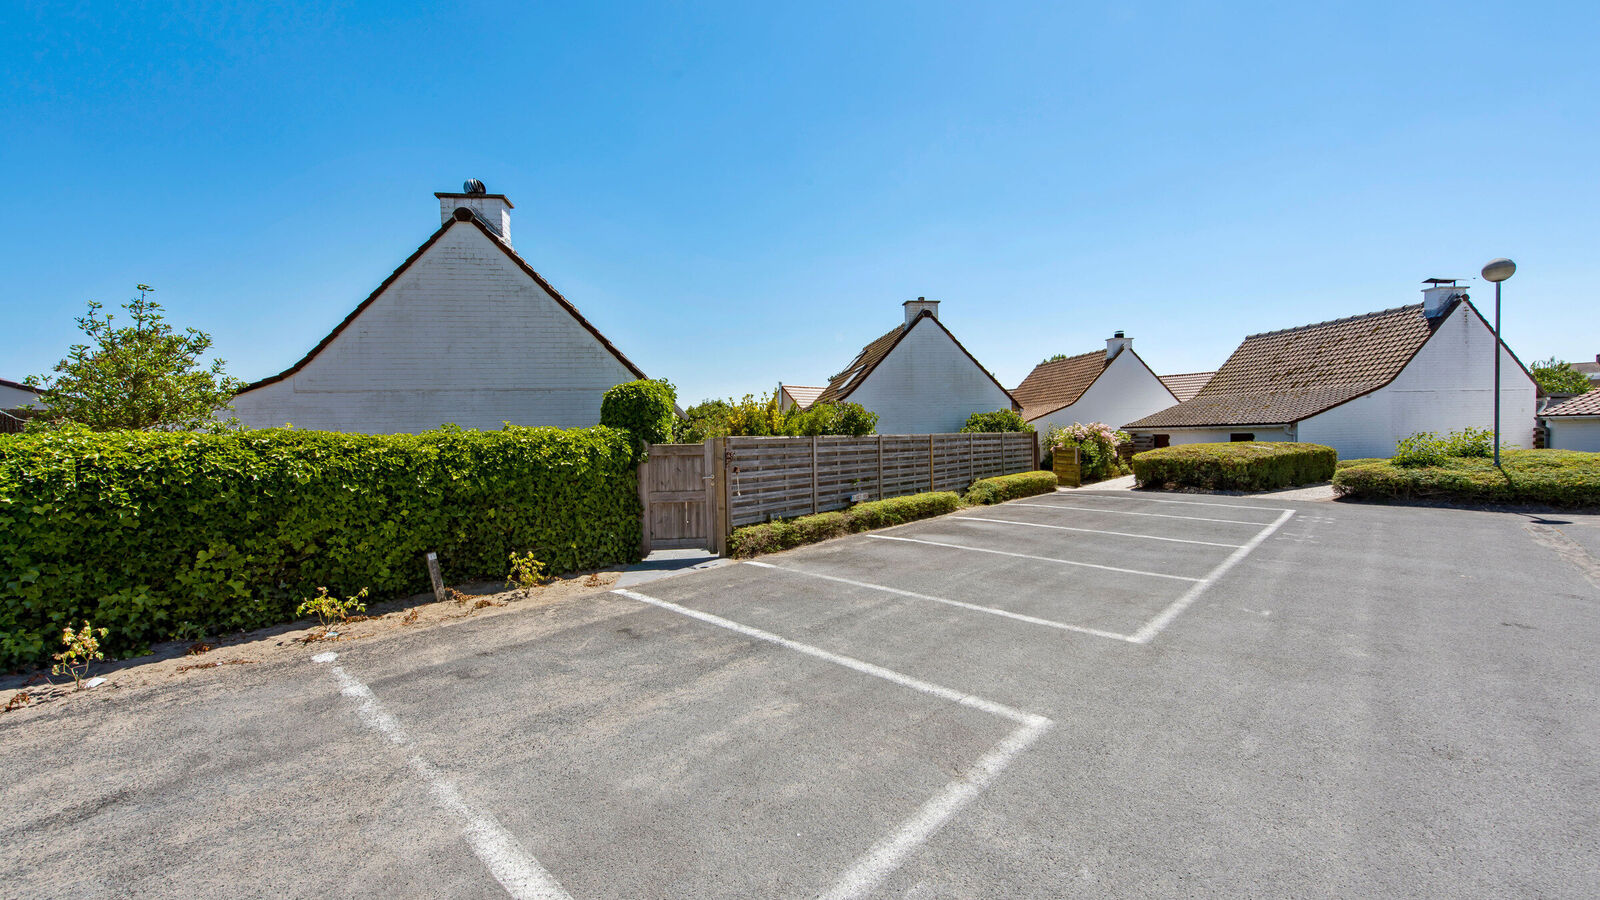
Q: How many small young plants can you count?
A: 3